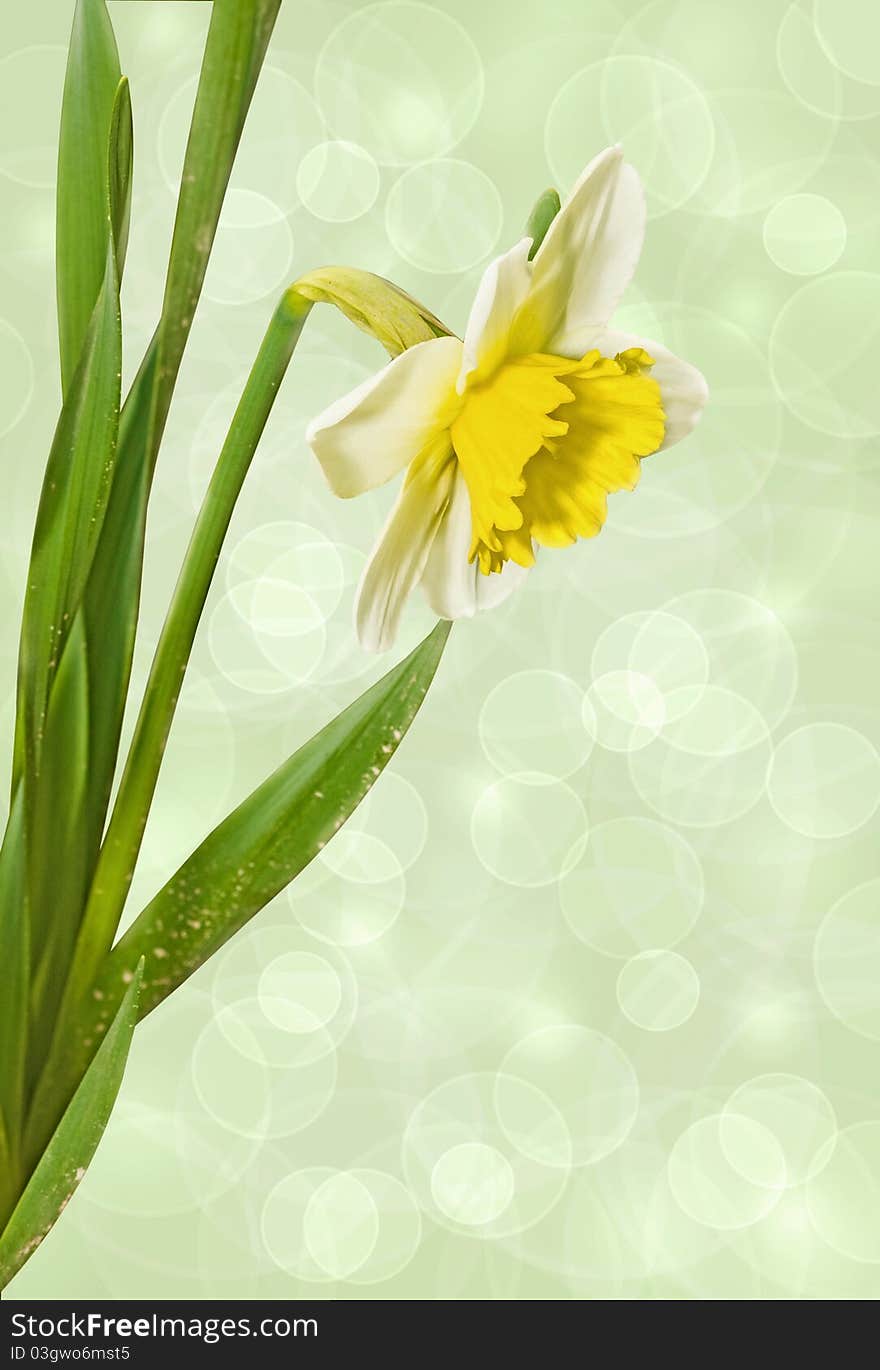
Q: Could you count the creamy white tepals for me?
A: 6